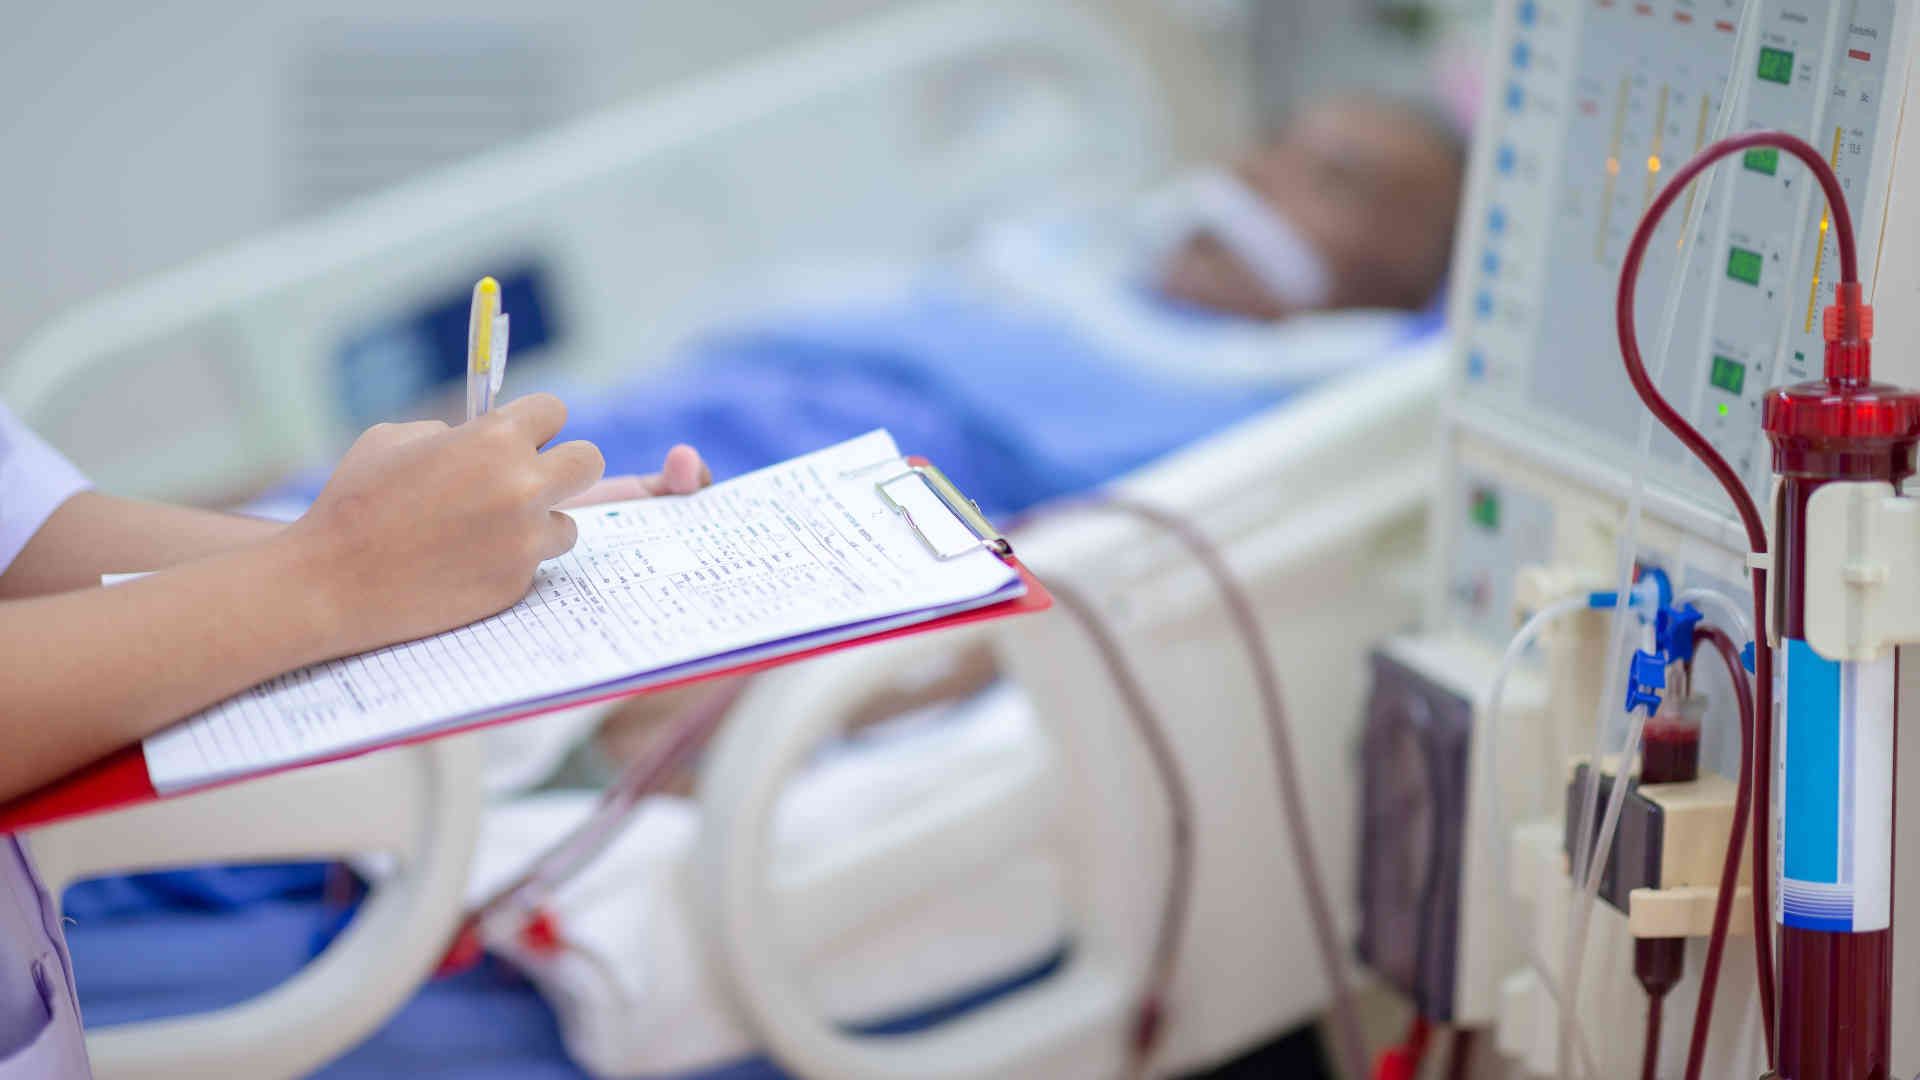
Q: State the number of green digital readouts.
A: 4